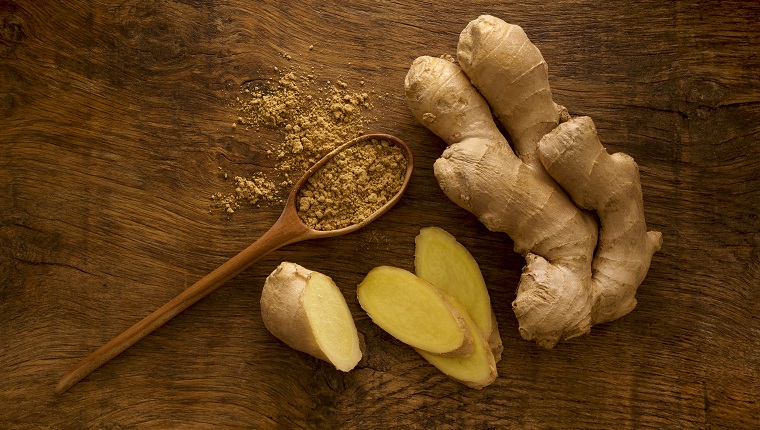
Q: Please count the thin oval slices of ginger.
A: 3